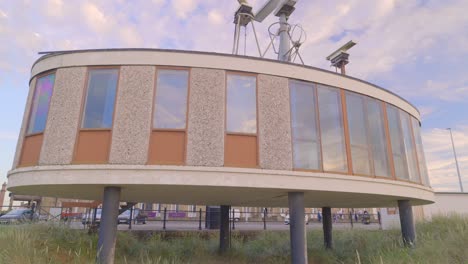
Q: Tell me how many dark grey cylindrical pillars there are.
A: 5